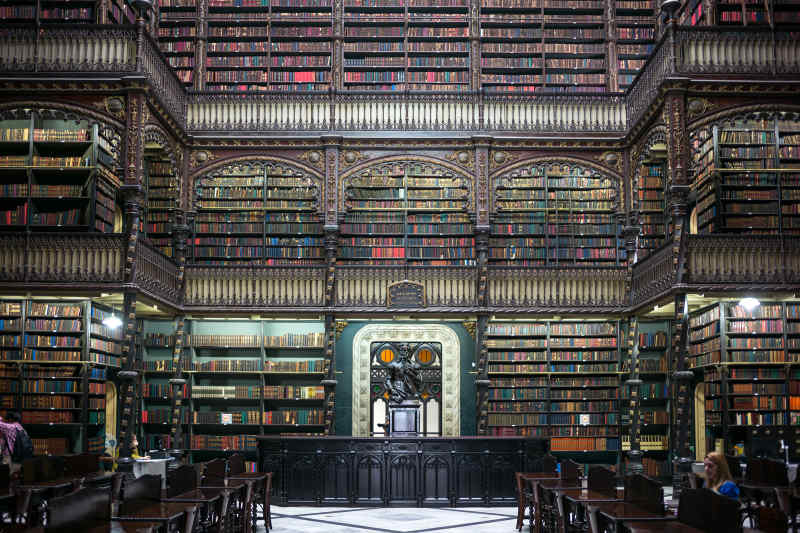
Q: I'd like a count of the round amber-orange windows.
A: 2